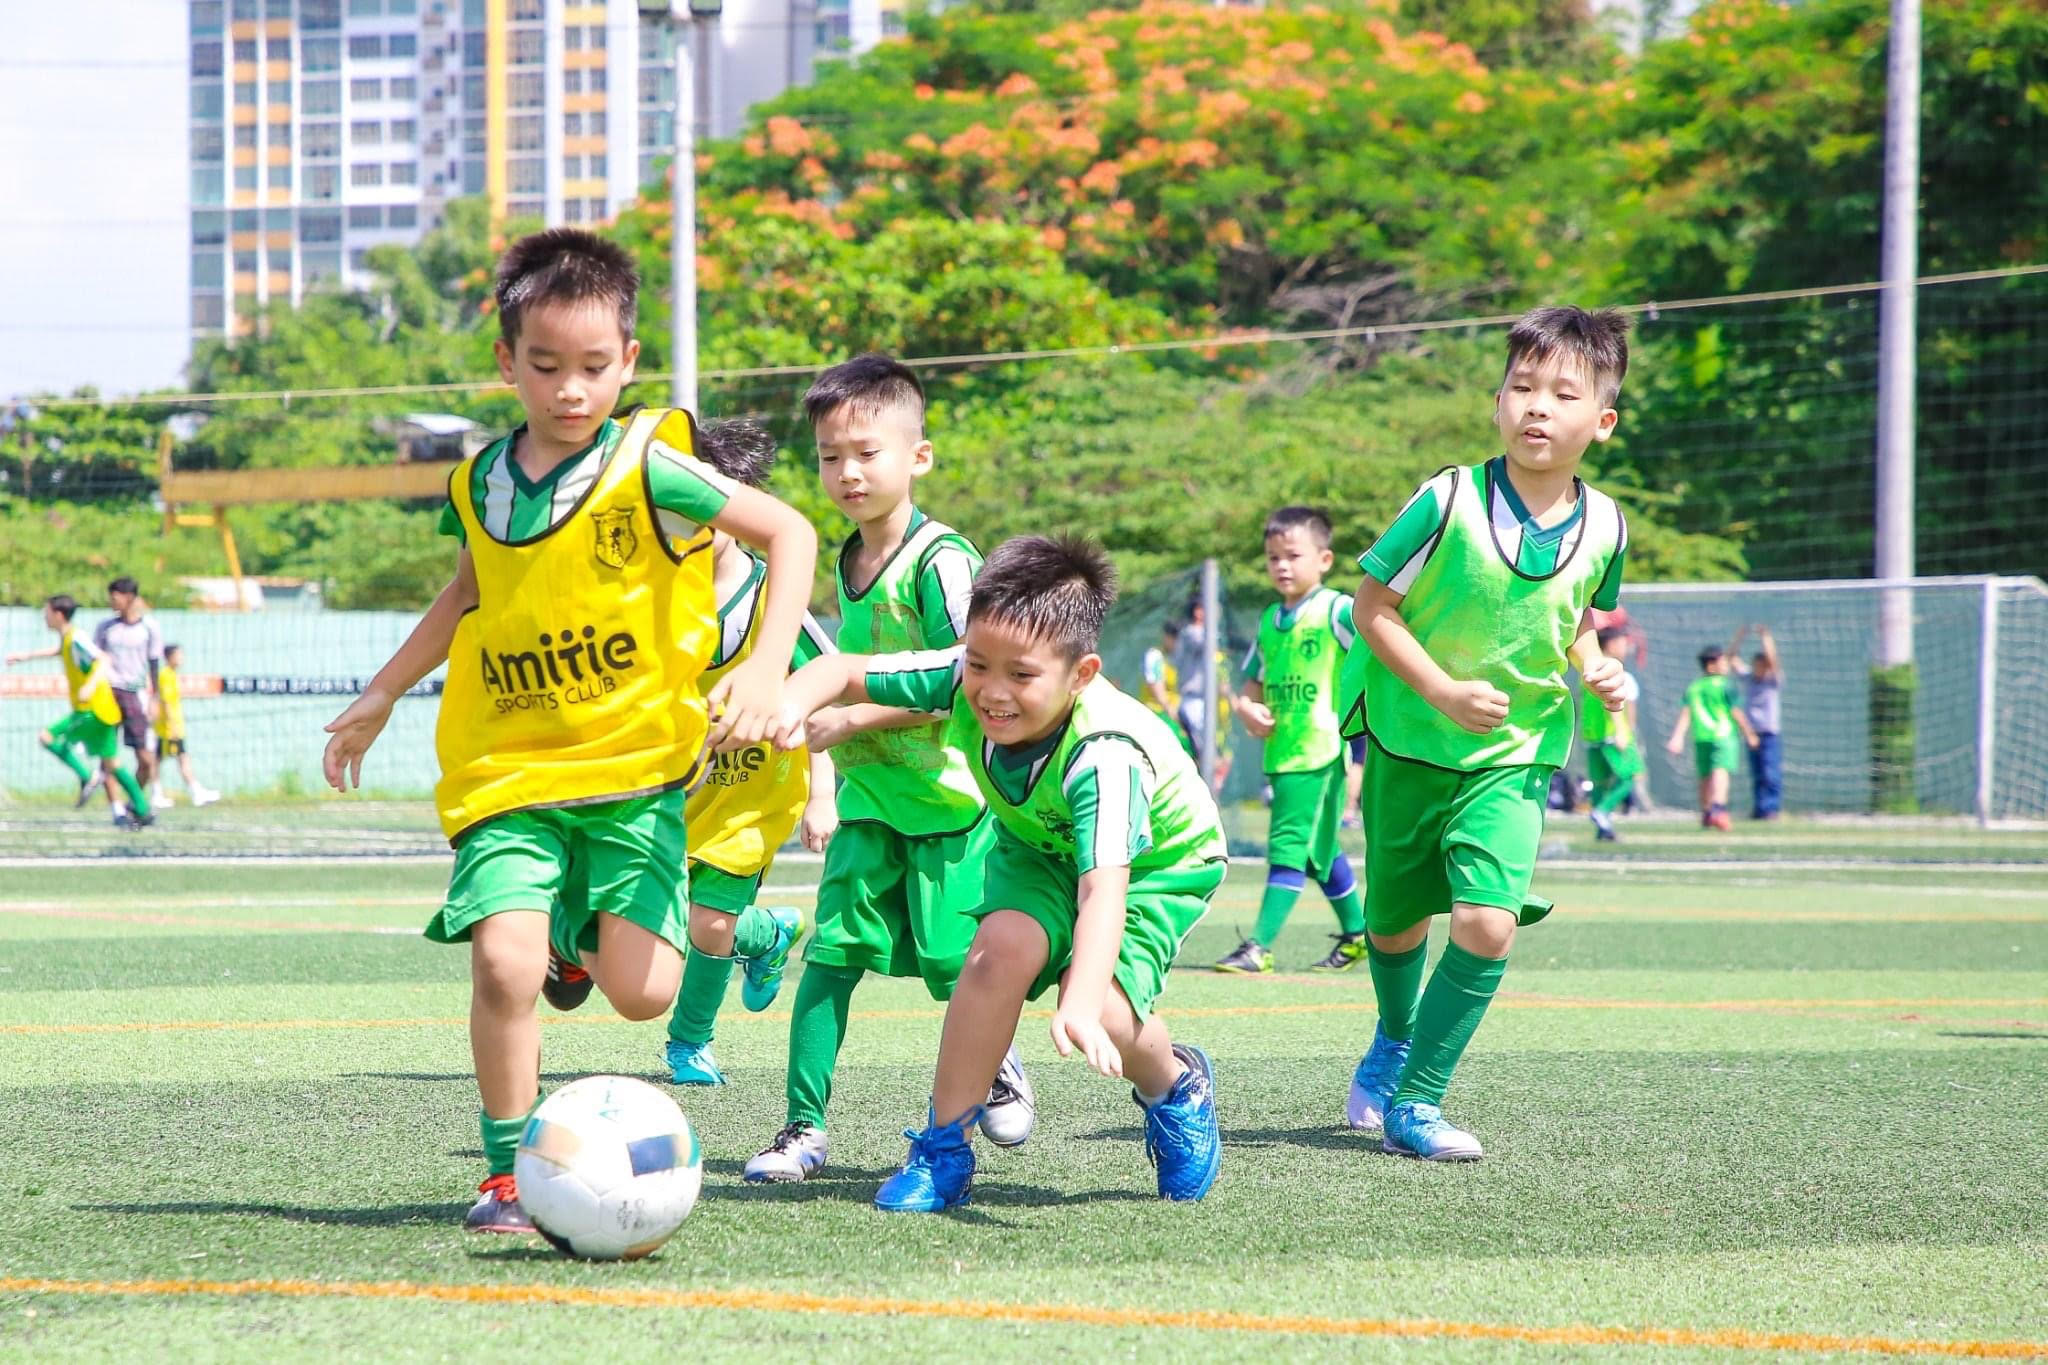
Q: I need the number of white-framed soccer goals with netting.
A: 1